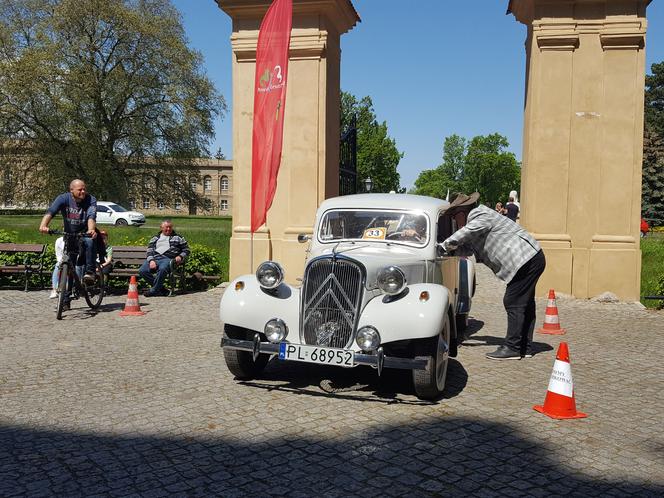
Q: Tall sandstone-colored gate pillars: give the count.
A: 2